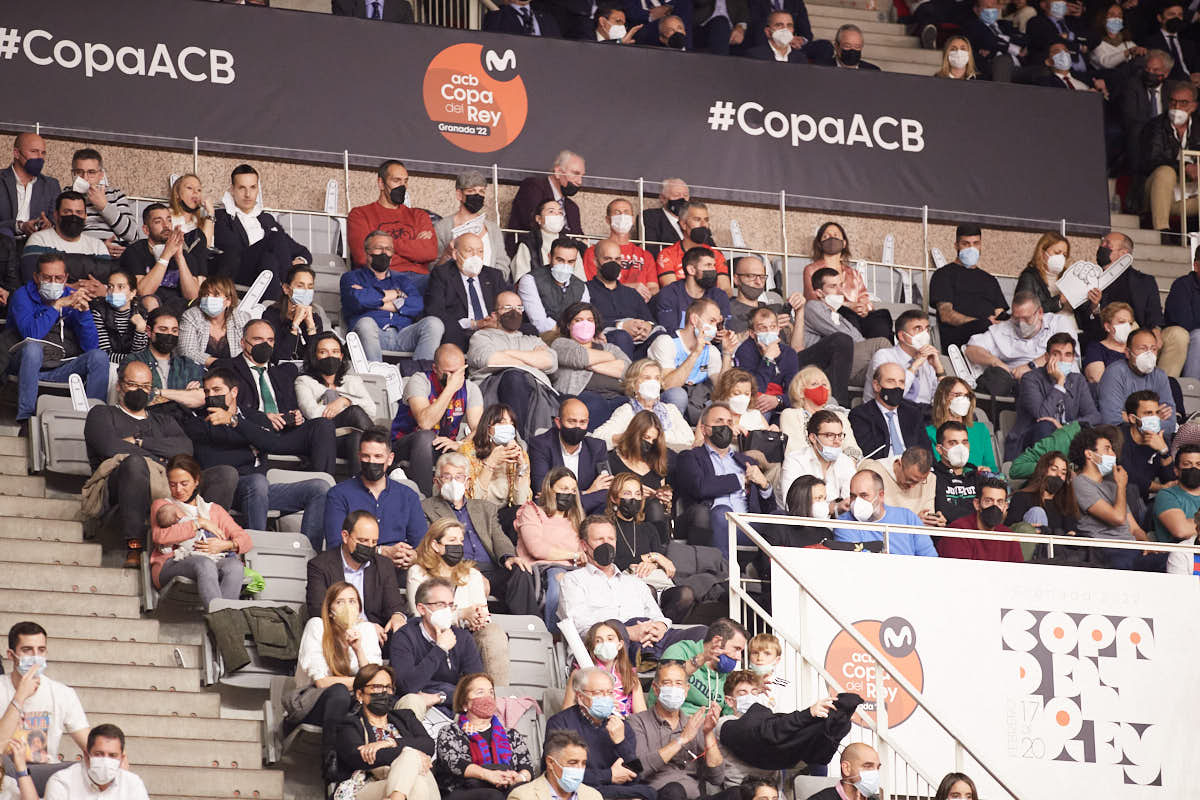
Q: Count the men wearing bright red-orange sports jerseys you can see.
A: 2